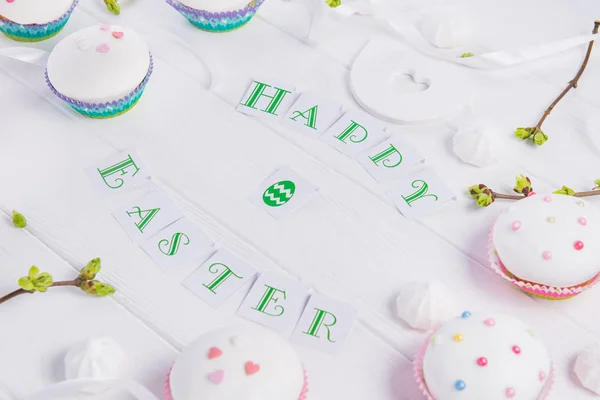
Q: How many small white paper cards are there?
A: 12